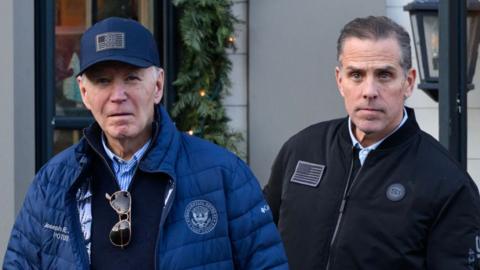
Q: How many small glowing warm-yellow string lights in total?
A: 3